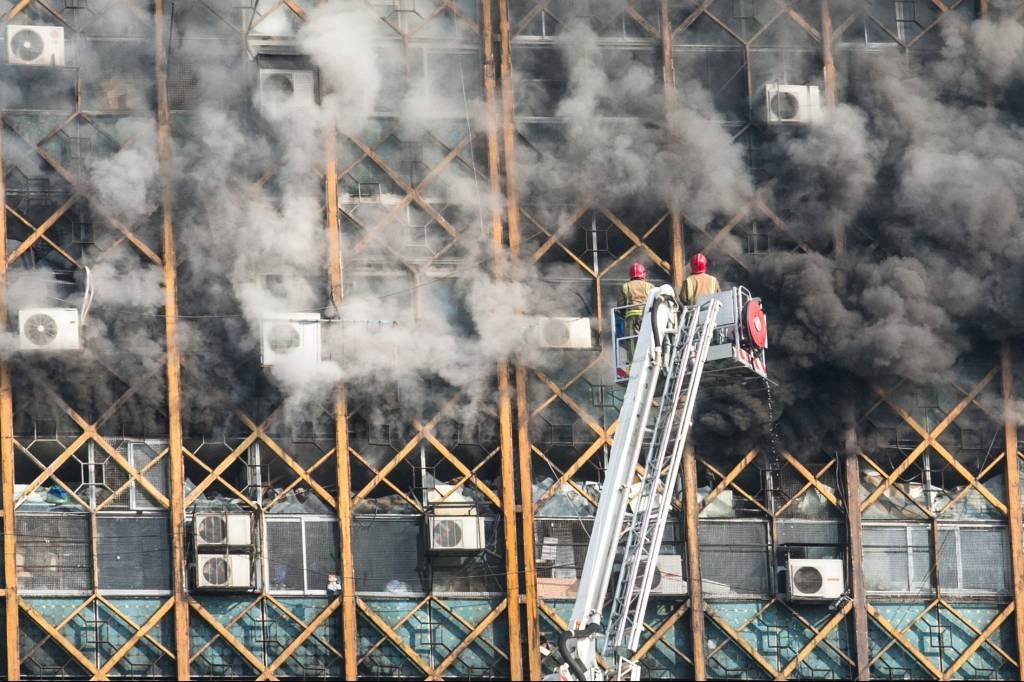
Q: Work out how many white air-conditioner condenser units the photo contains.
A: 11